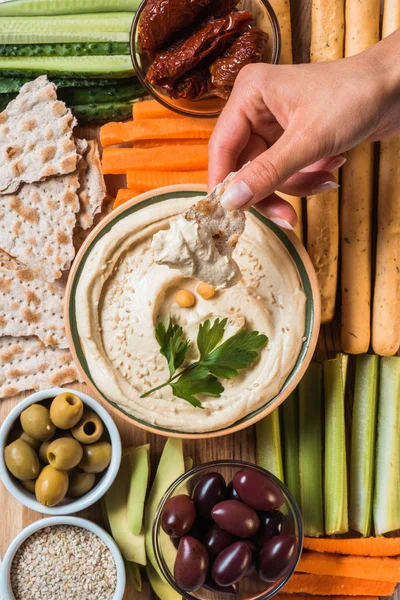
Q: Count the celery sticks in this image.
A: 6